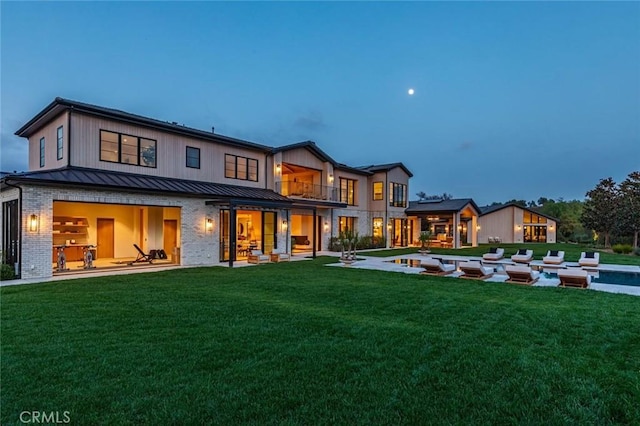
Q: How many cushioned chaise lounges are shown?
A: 8